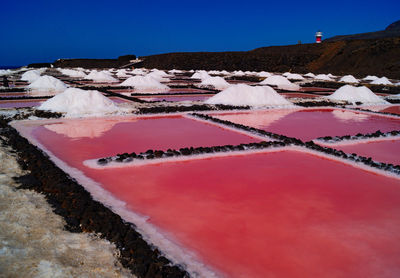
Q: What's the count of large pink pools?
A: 4